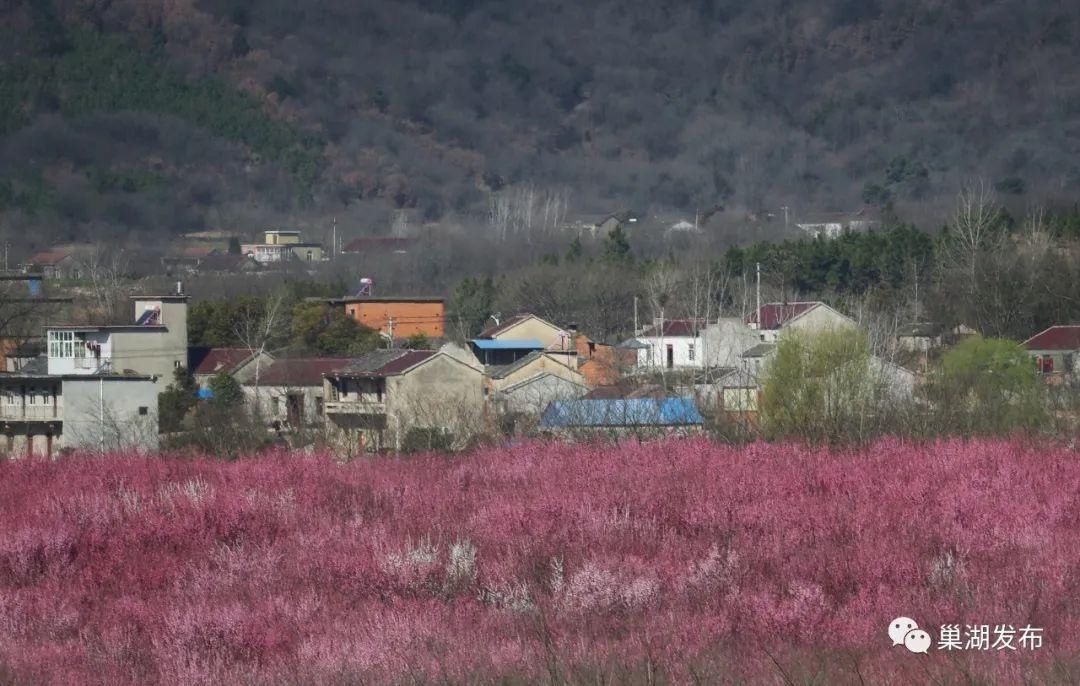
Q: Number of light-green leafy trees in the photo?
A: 2